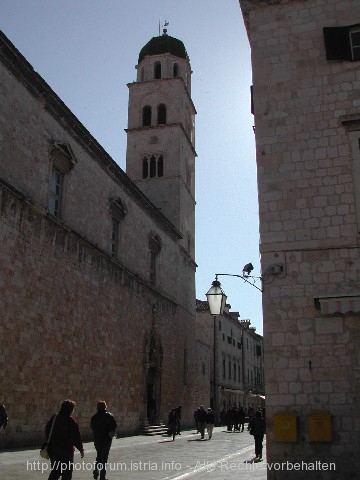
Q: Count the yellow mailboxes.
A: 2